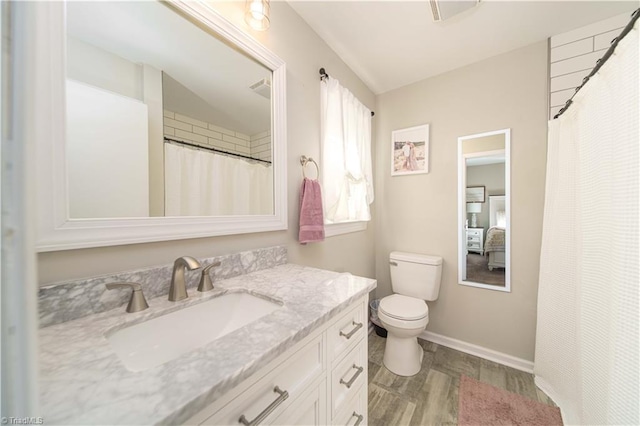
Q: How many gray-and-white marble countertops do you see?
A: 1